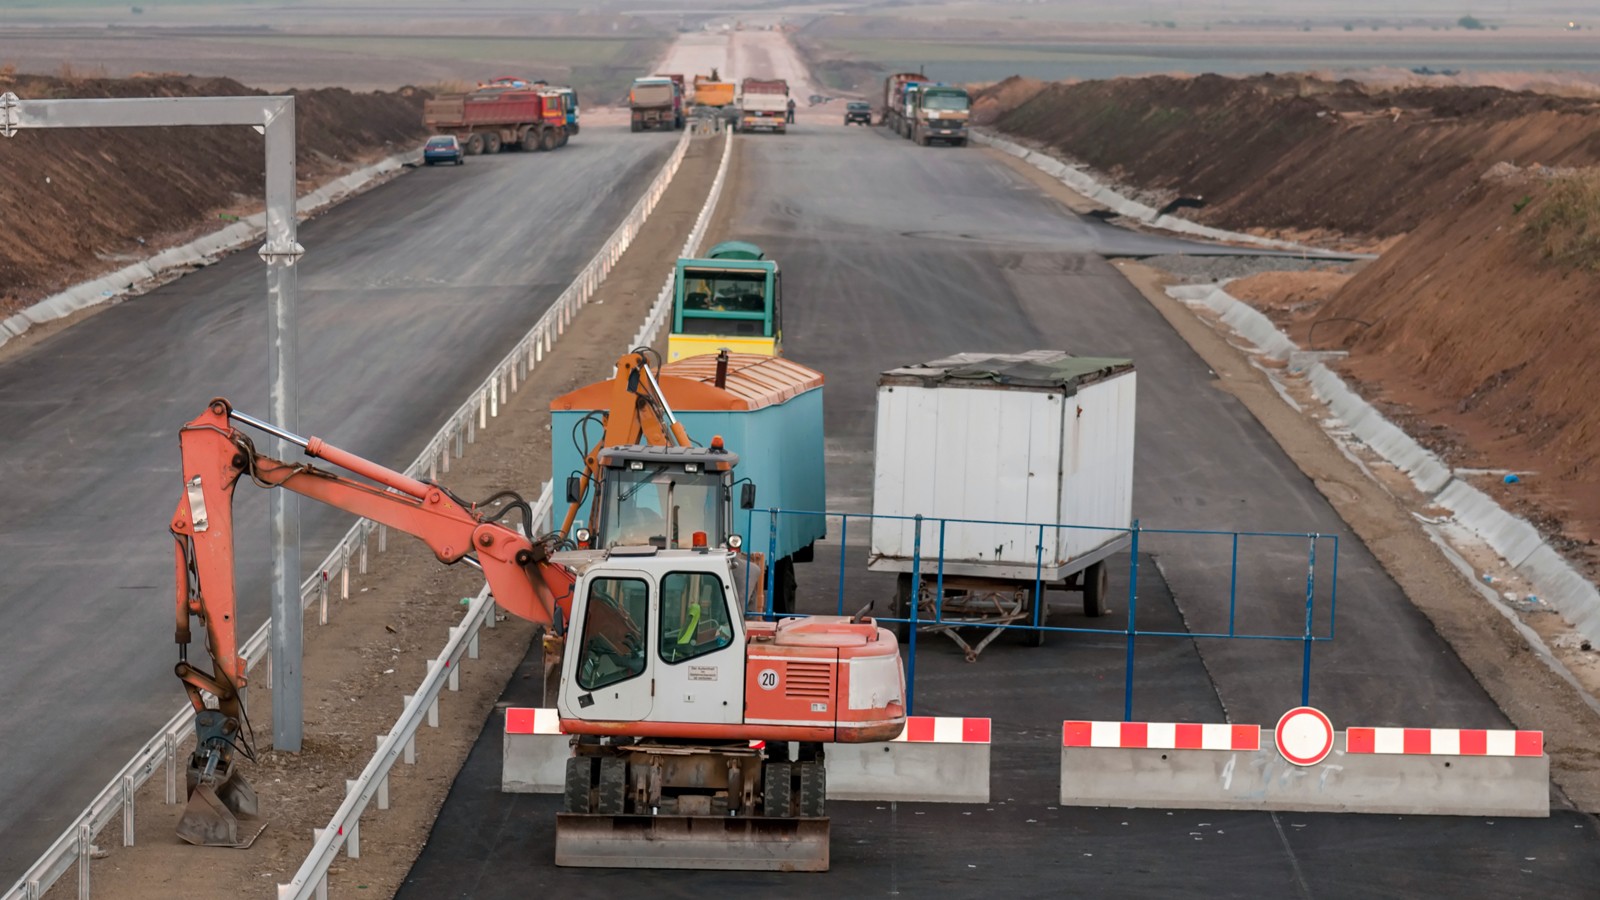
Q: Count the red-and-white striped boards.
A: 4